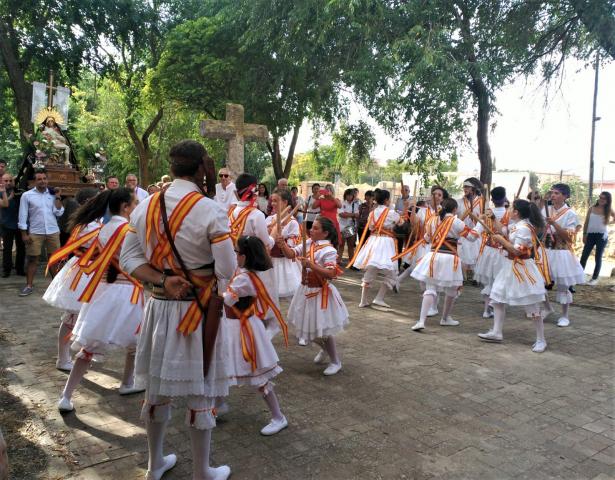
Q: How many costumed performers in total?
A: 14